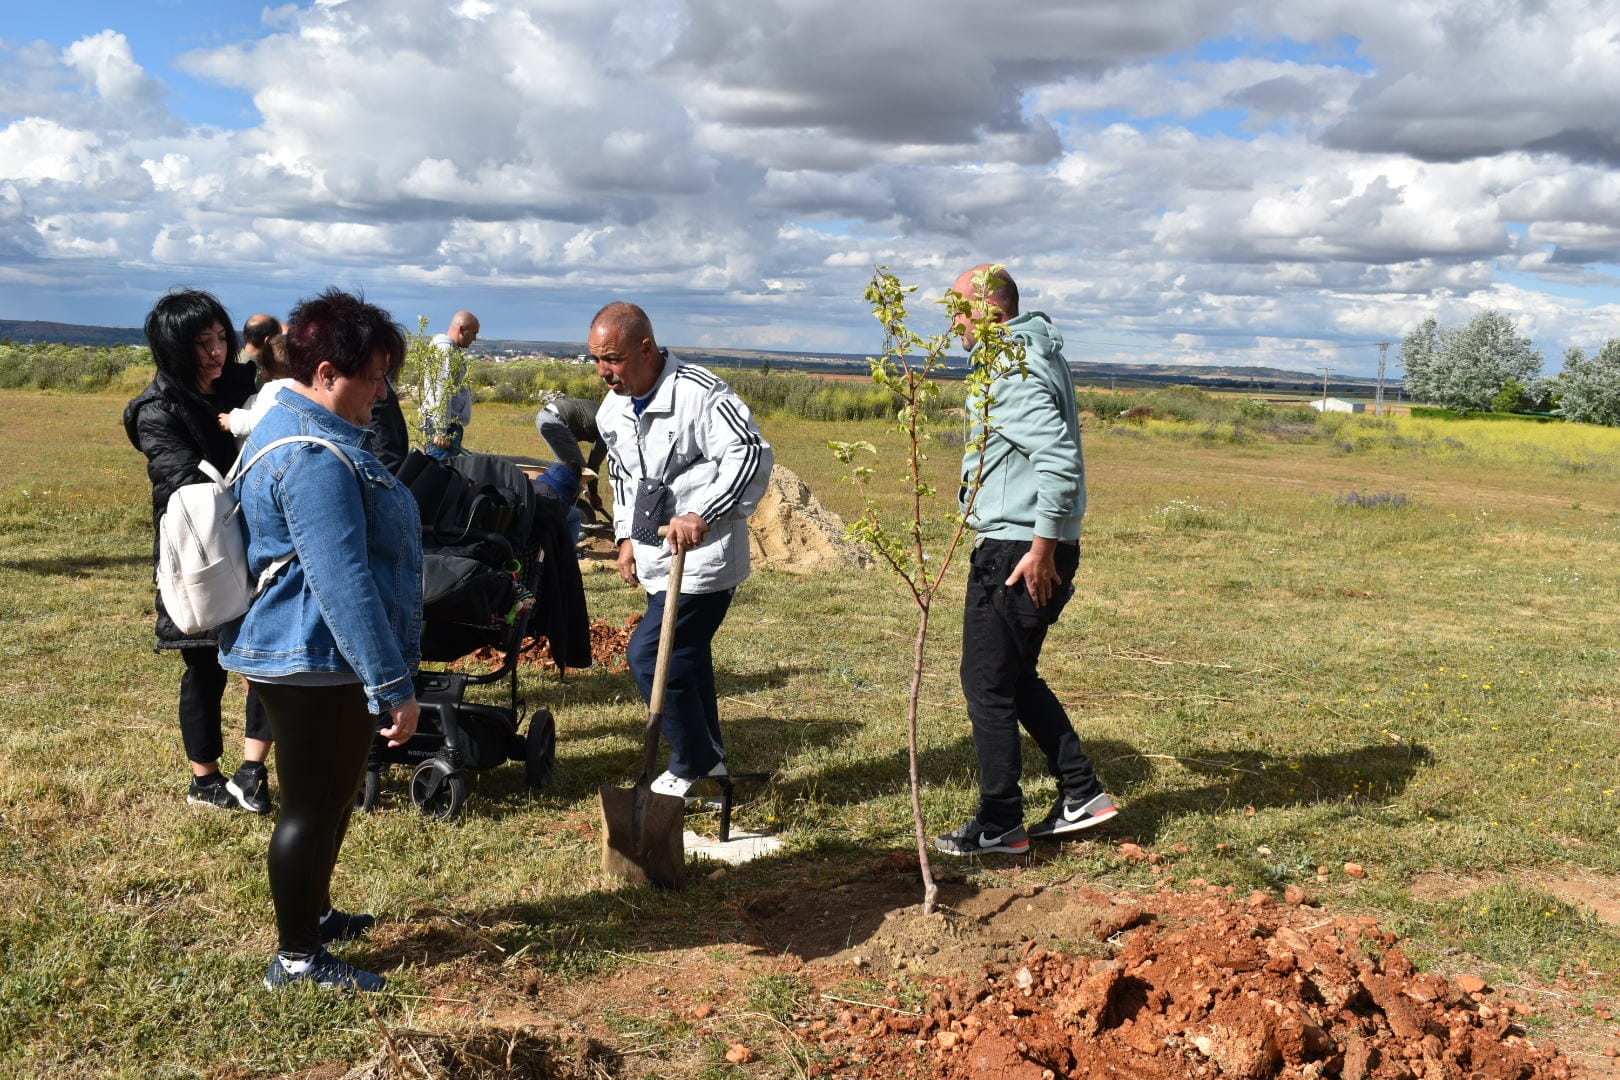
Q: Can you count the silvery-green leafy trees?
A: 2